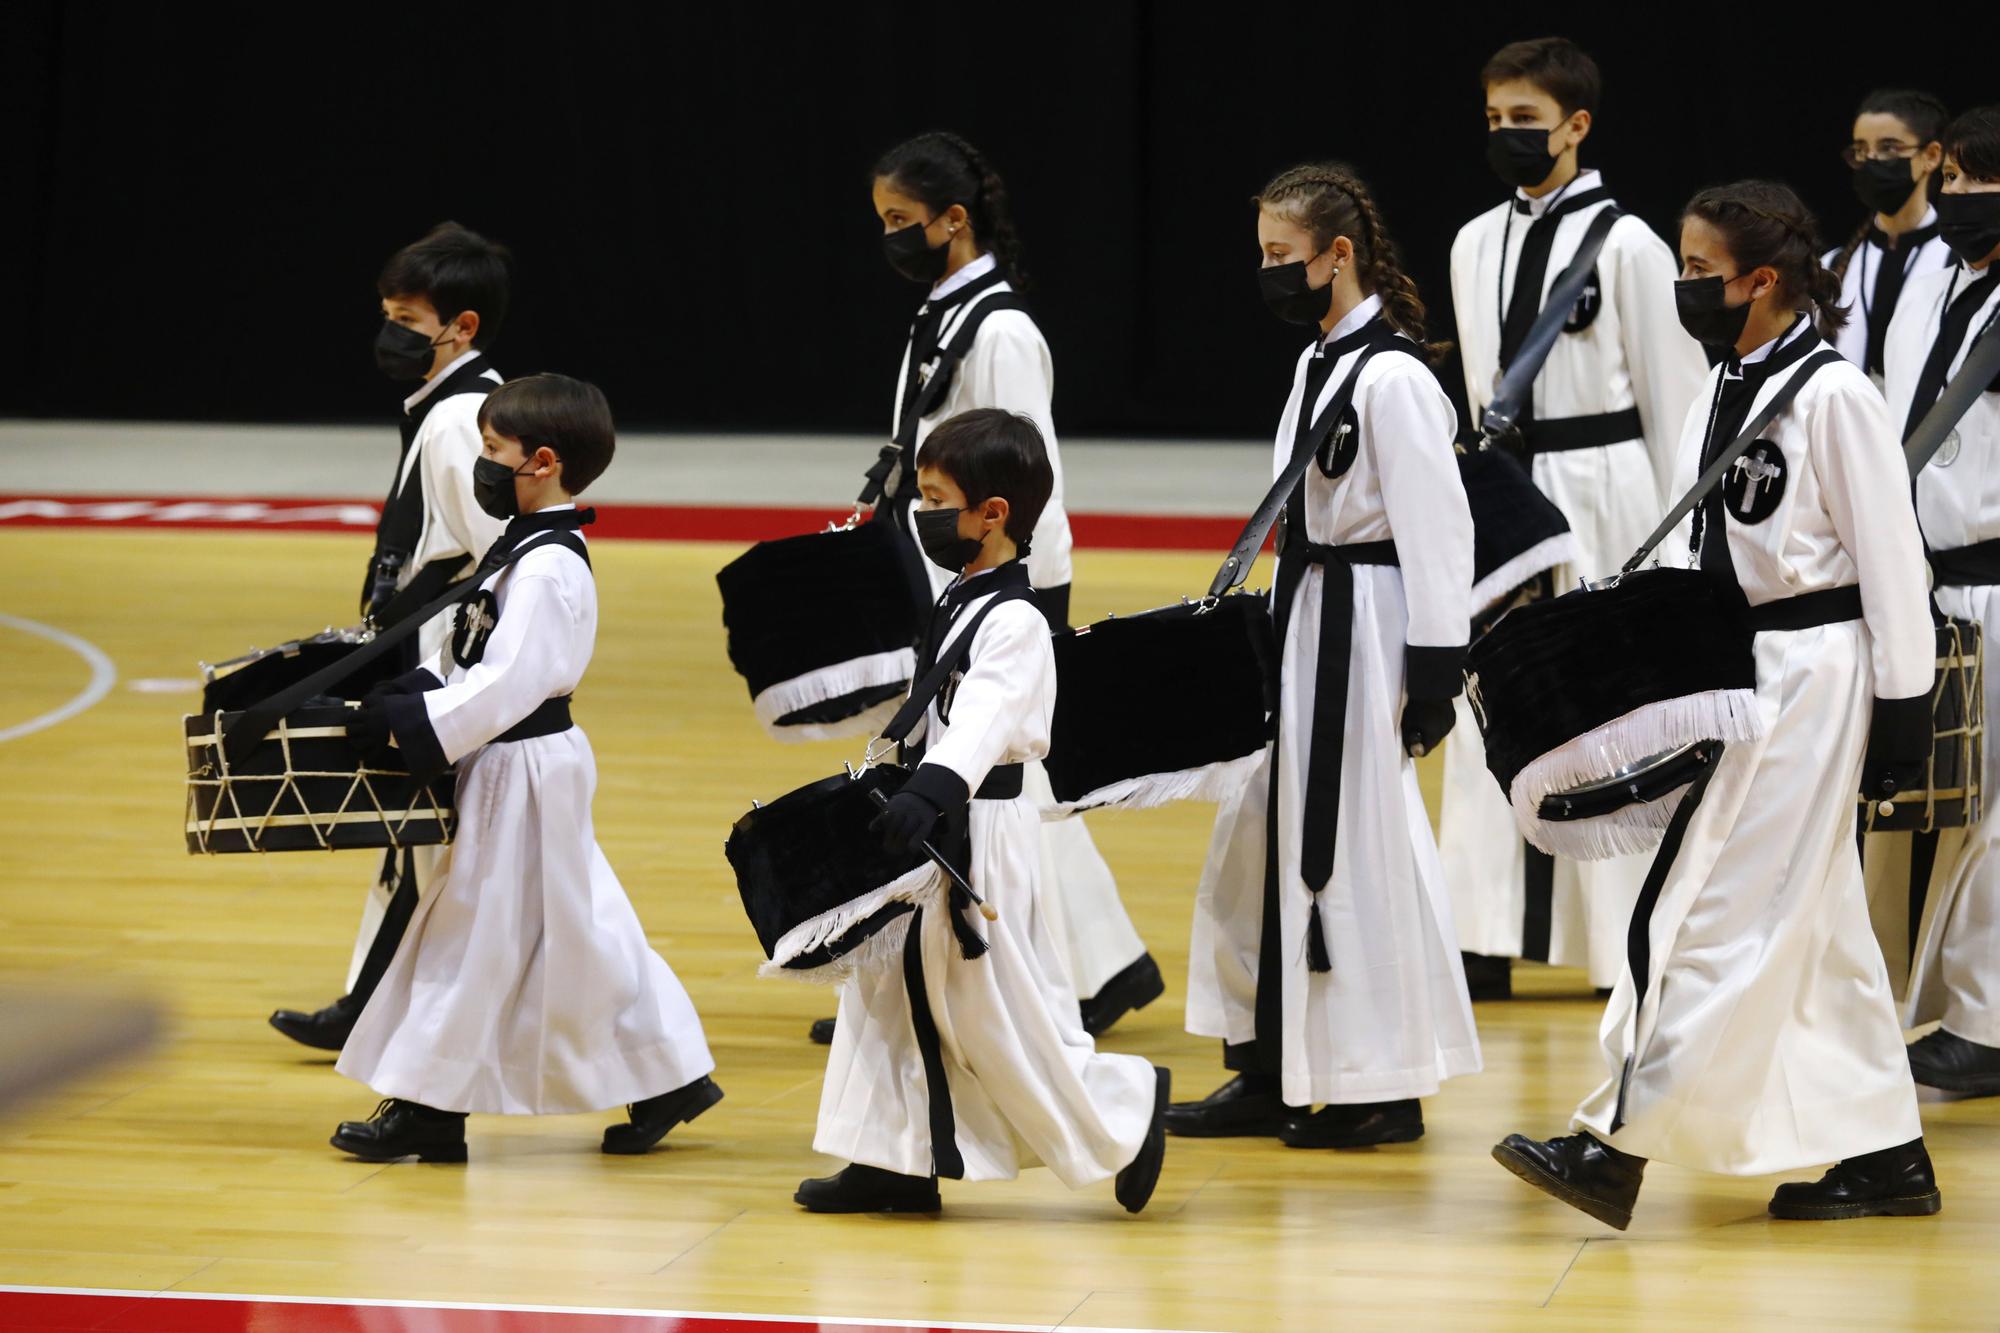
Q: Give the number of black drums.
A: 8